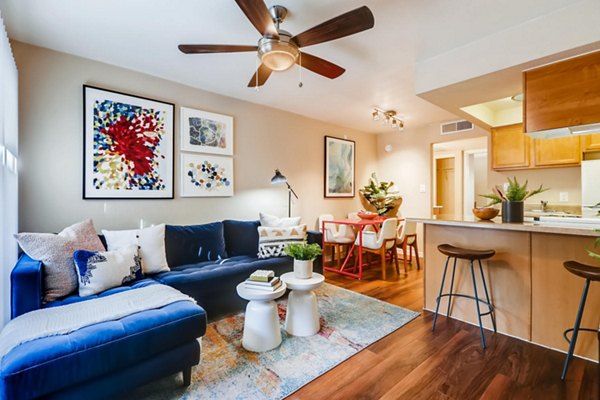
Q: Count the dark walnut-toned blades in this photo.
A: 5